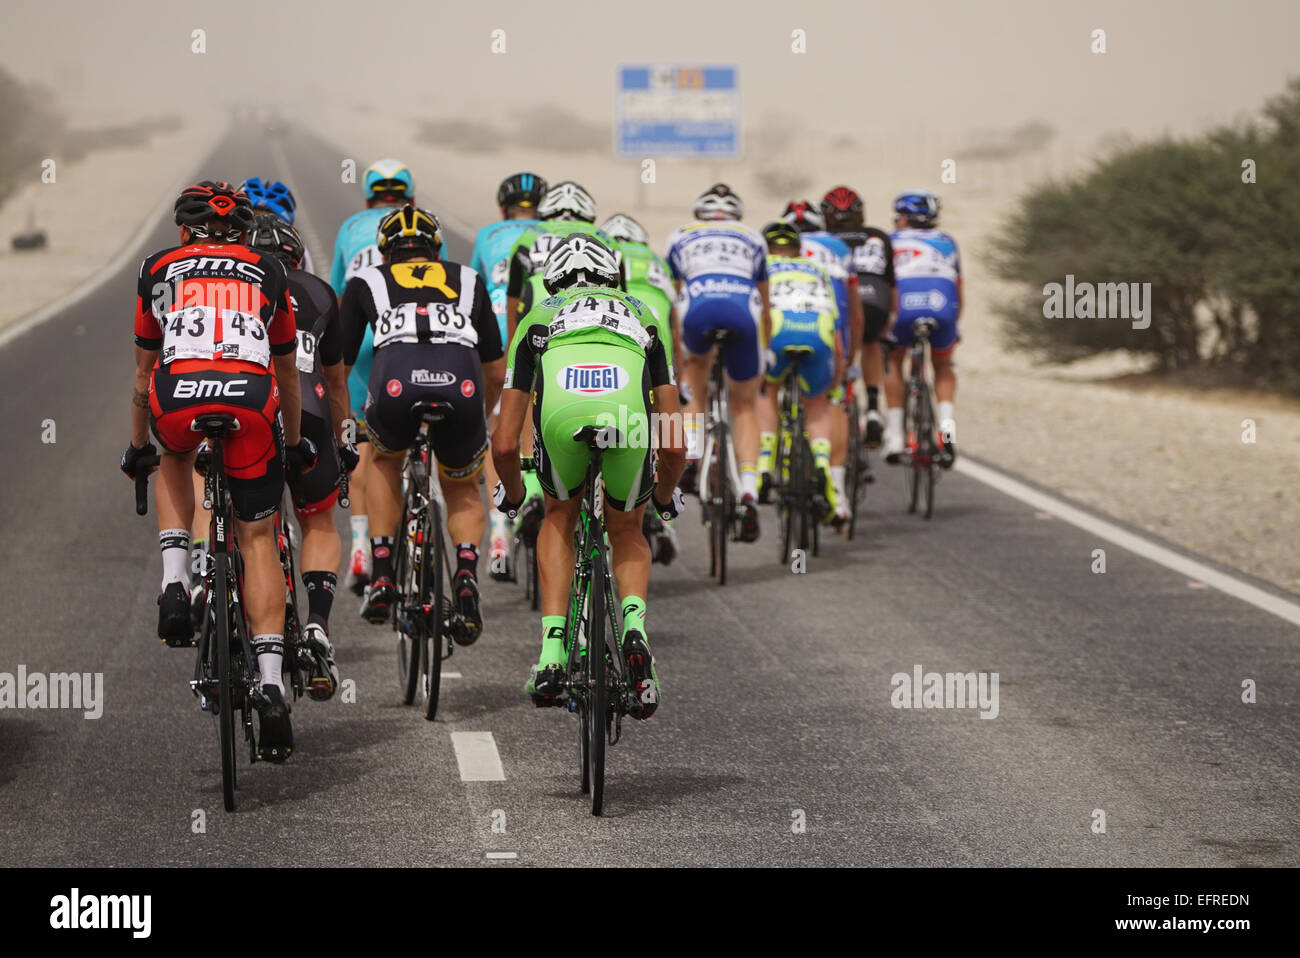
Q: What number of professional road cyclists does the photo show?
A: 14